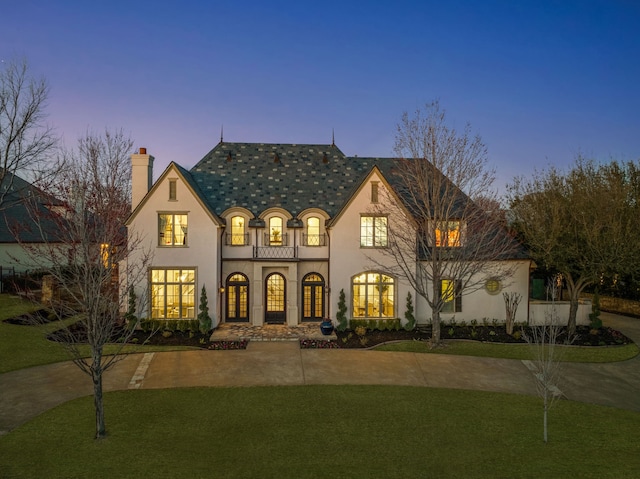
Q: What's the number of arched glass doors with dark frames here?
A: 3